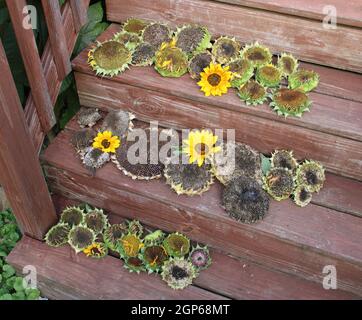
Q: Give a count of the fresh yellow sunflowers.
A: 3